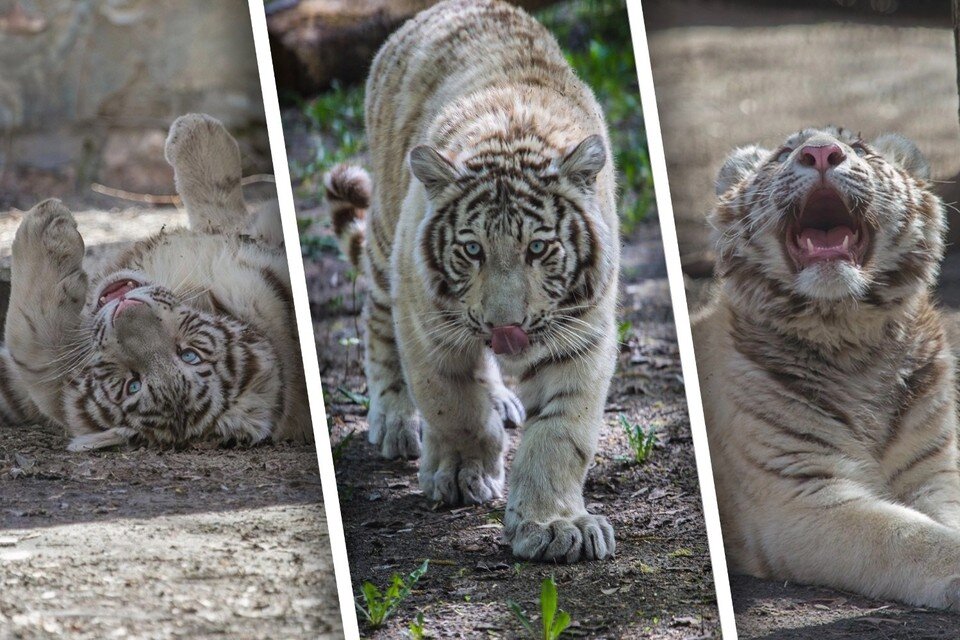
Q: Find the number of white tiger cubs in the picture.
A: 3